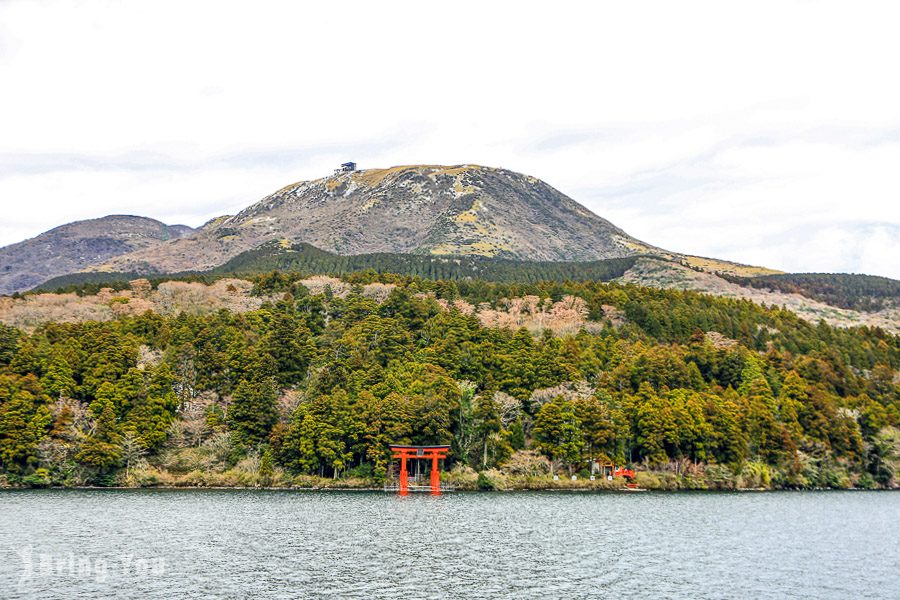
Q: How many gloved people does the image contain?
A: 0